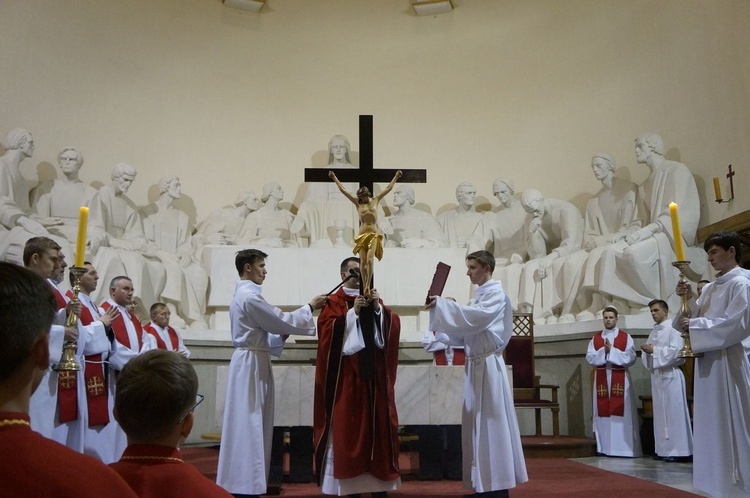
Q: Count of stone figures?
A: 13